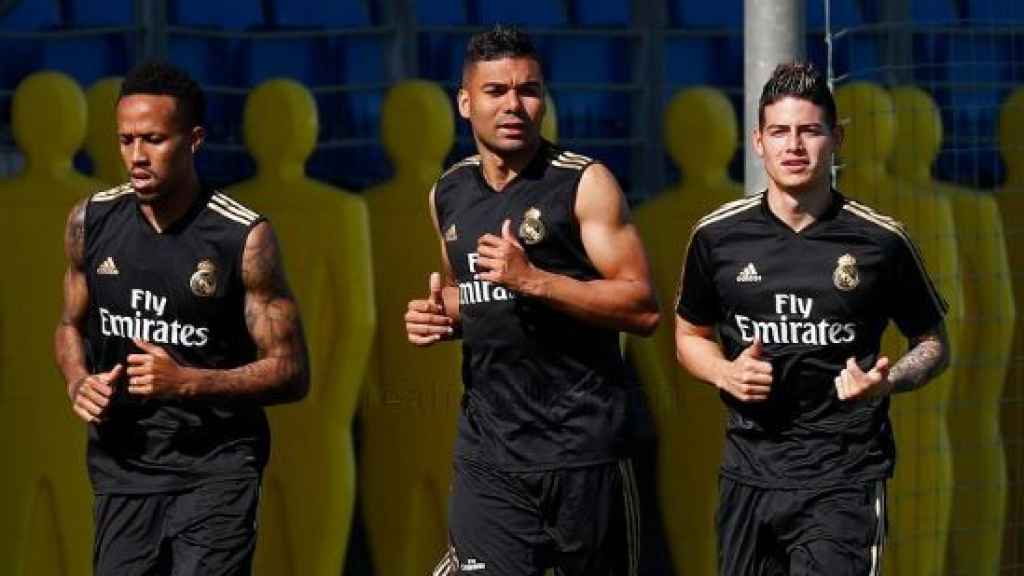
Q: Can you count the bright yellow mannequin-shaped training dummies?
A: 9